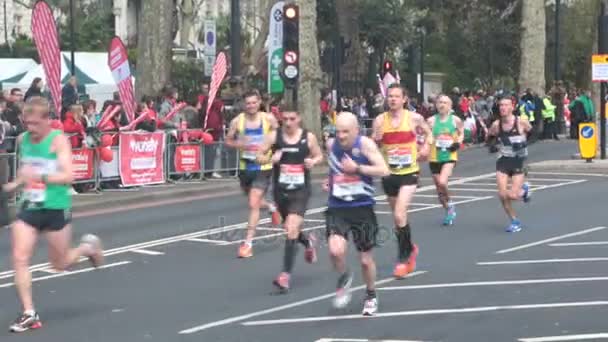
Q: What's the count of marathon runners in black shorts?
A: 7